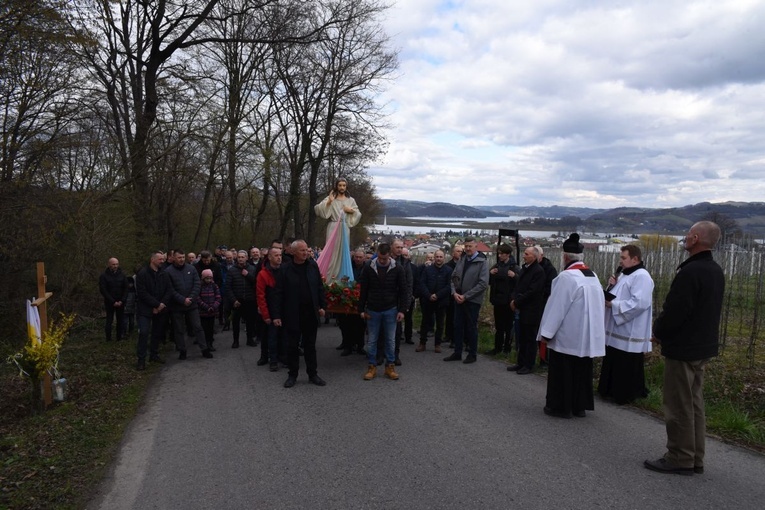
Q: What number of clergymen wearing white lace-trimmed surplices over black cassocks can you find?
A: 2